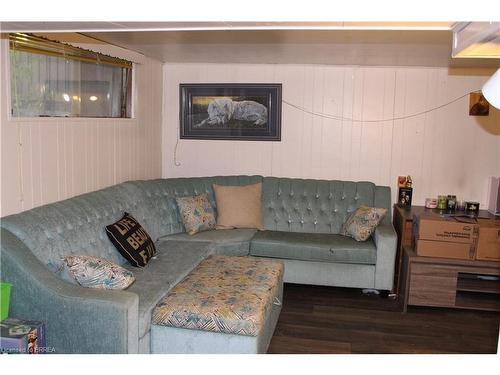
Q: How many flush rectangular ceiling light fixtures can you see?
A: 1